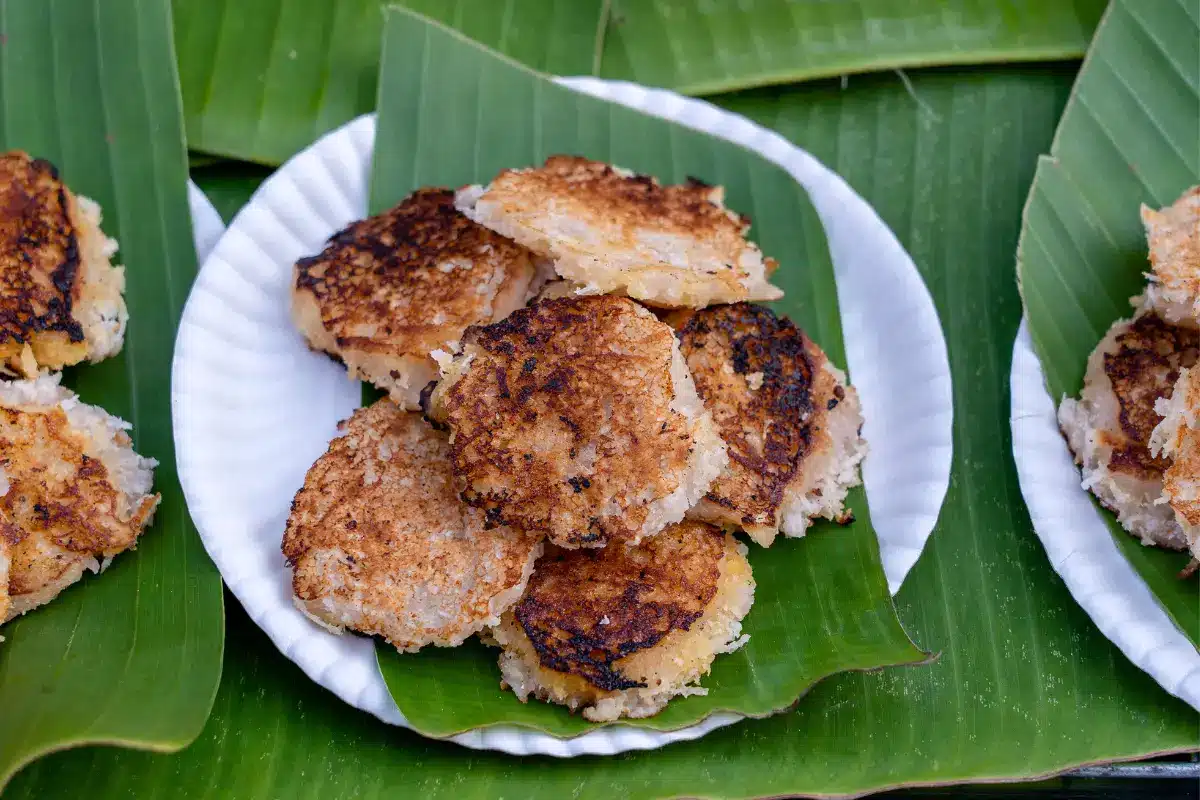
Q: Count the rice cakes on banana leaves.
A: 11